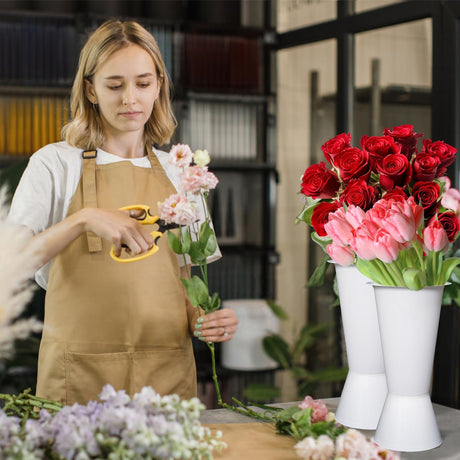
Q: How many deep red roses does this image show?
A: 13